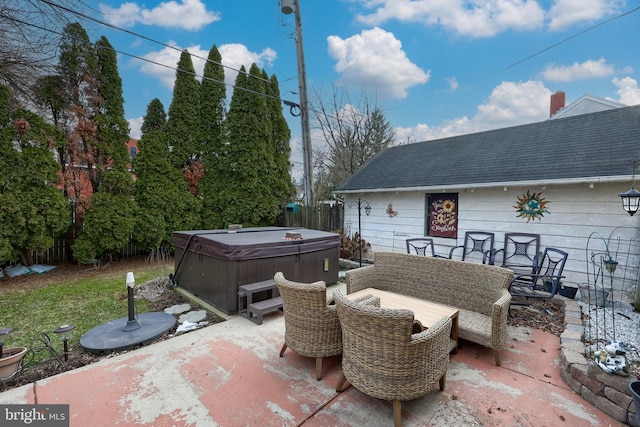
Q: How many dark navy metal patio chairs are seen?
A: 4